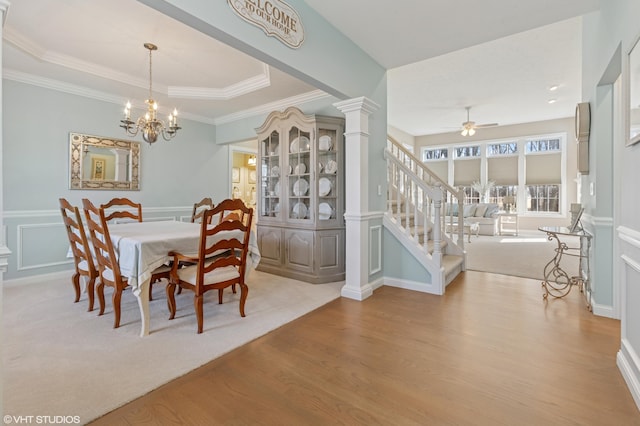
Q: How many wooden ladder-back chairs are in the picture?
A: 6